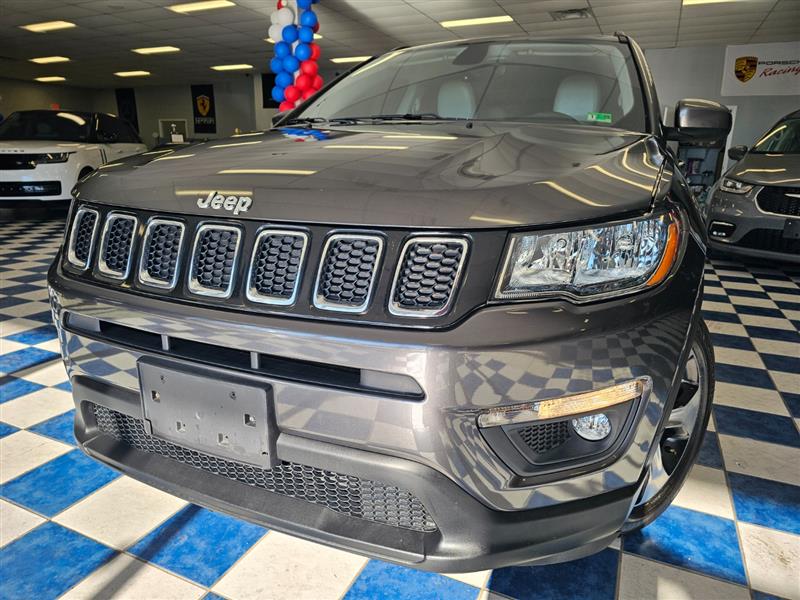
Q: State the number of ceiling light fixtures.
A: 11